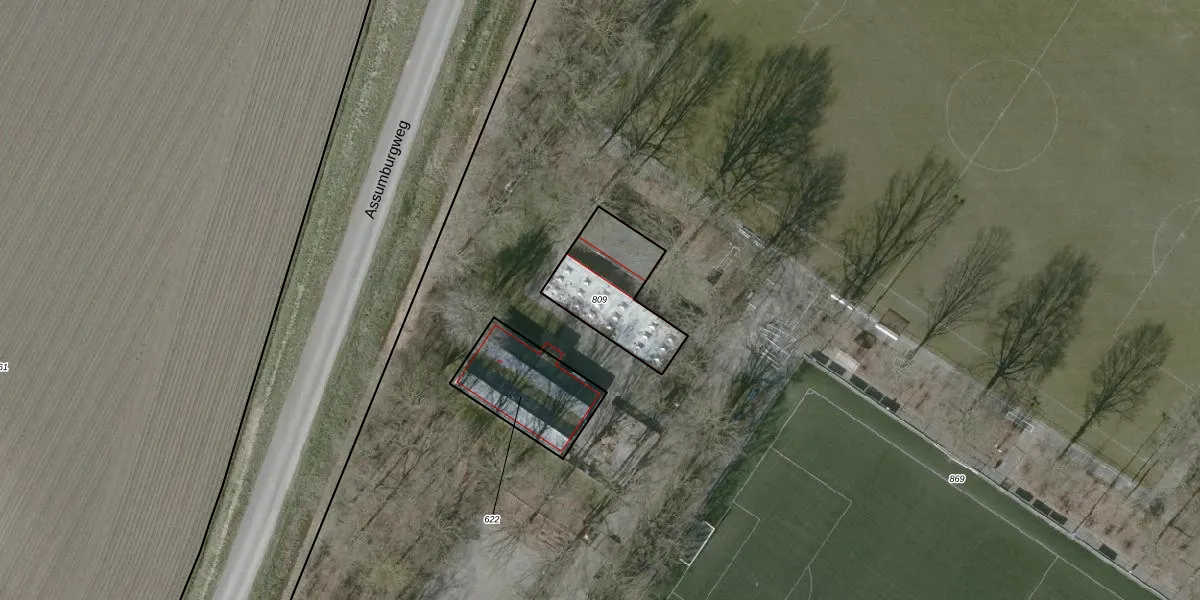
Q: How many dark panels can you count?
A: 9